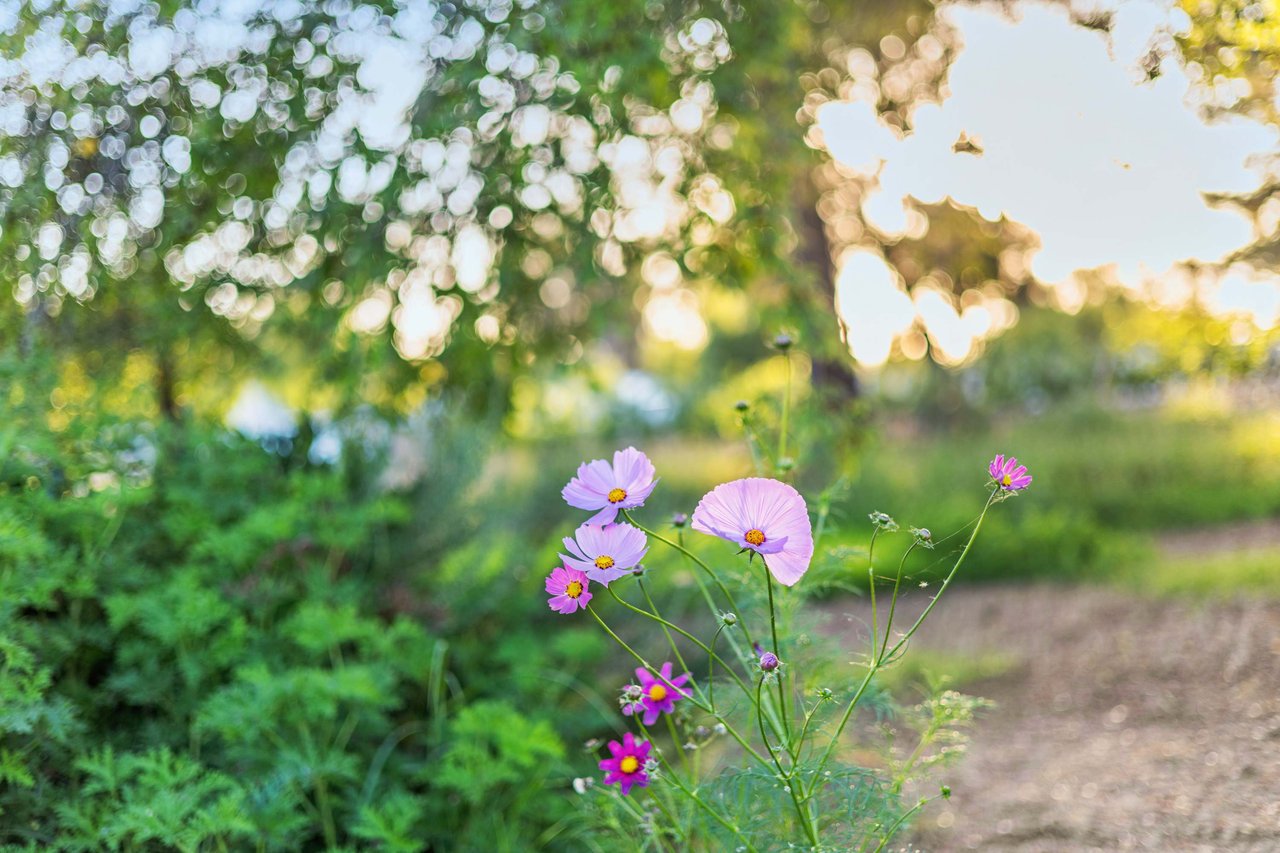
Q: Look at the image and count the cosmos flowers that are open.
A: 7